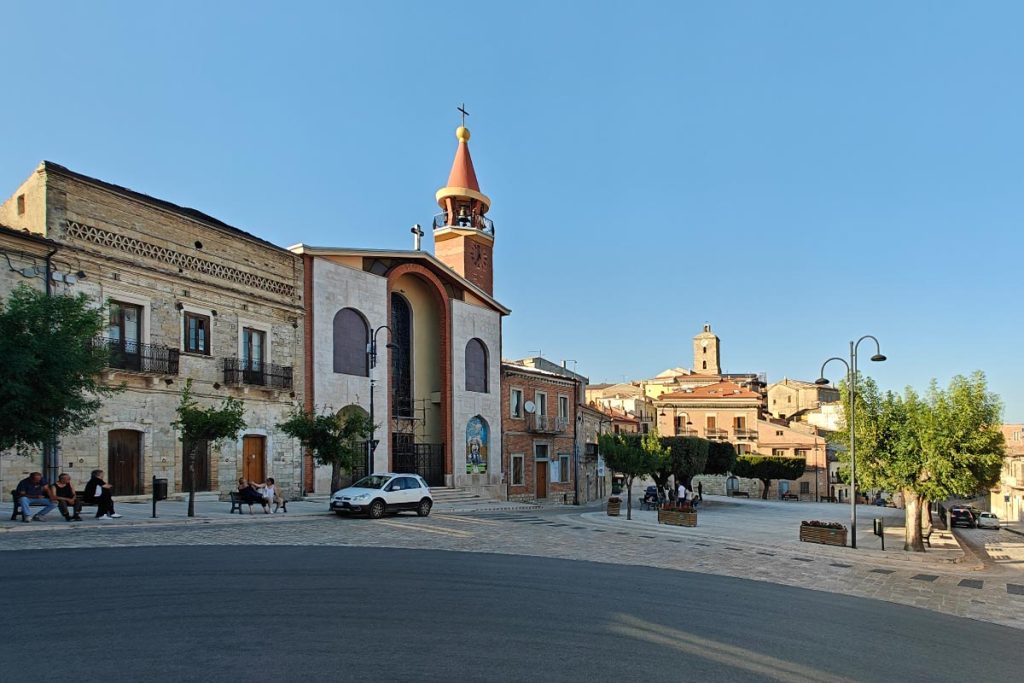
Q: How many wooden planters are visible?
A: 3